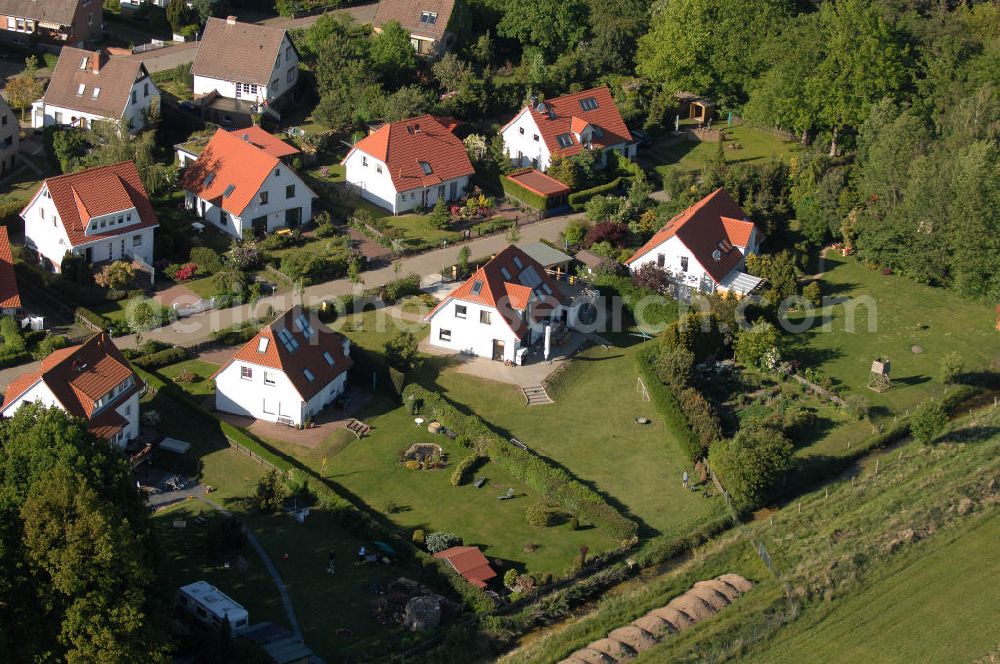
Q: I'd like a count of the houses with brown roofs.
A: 4